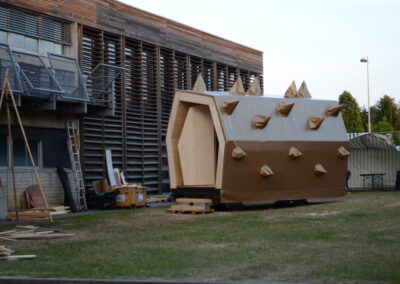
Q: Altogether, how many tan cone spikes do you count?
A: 15